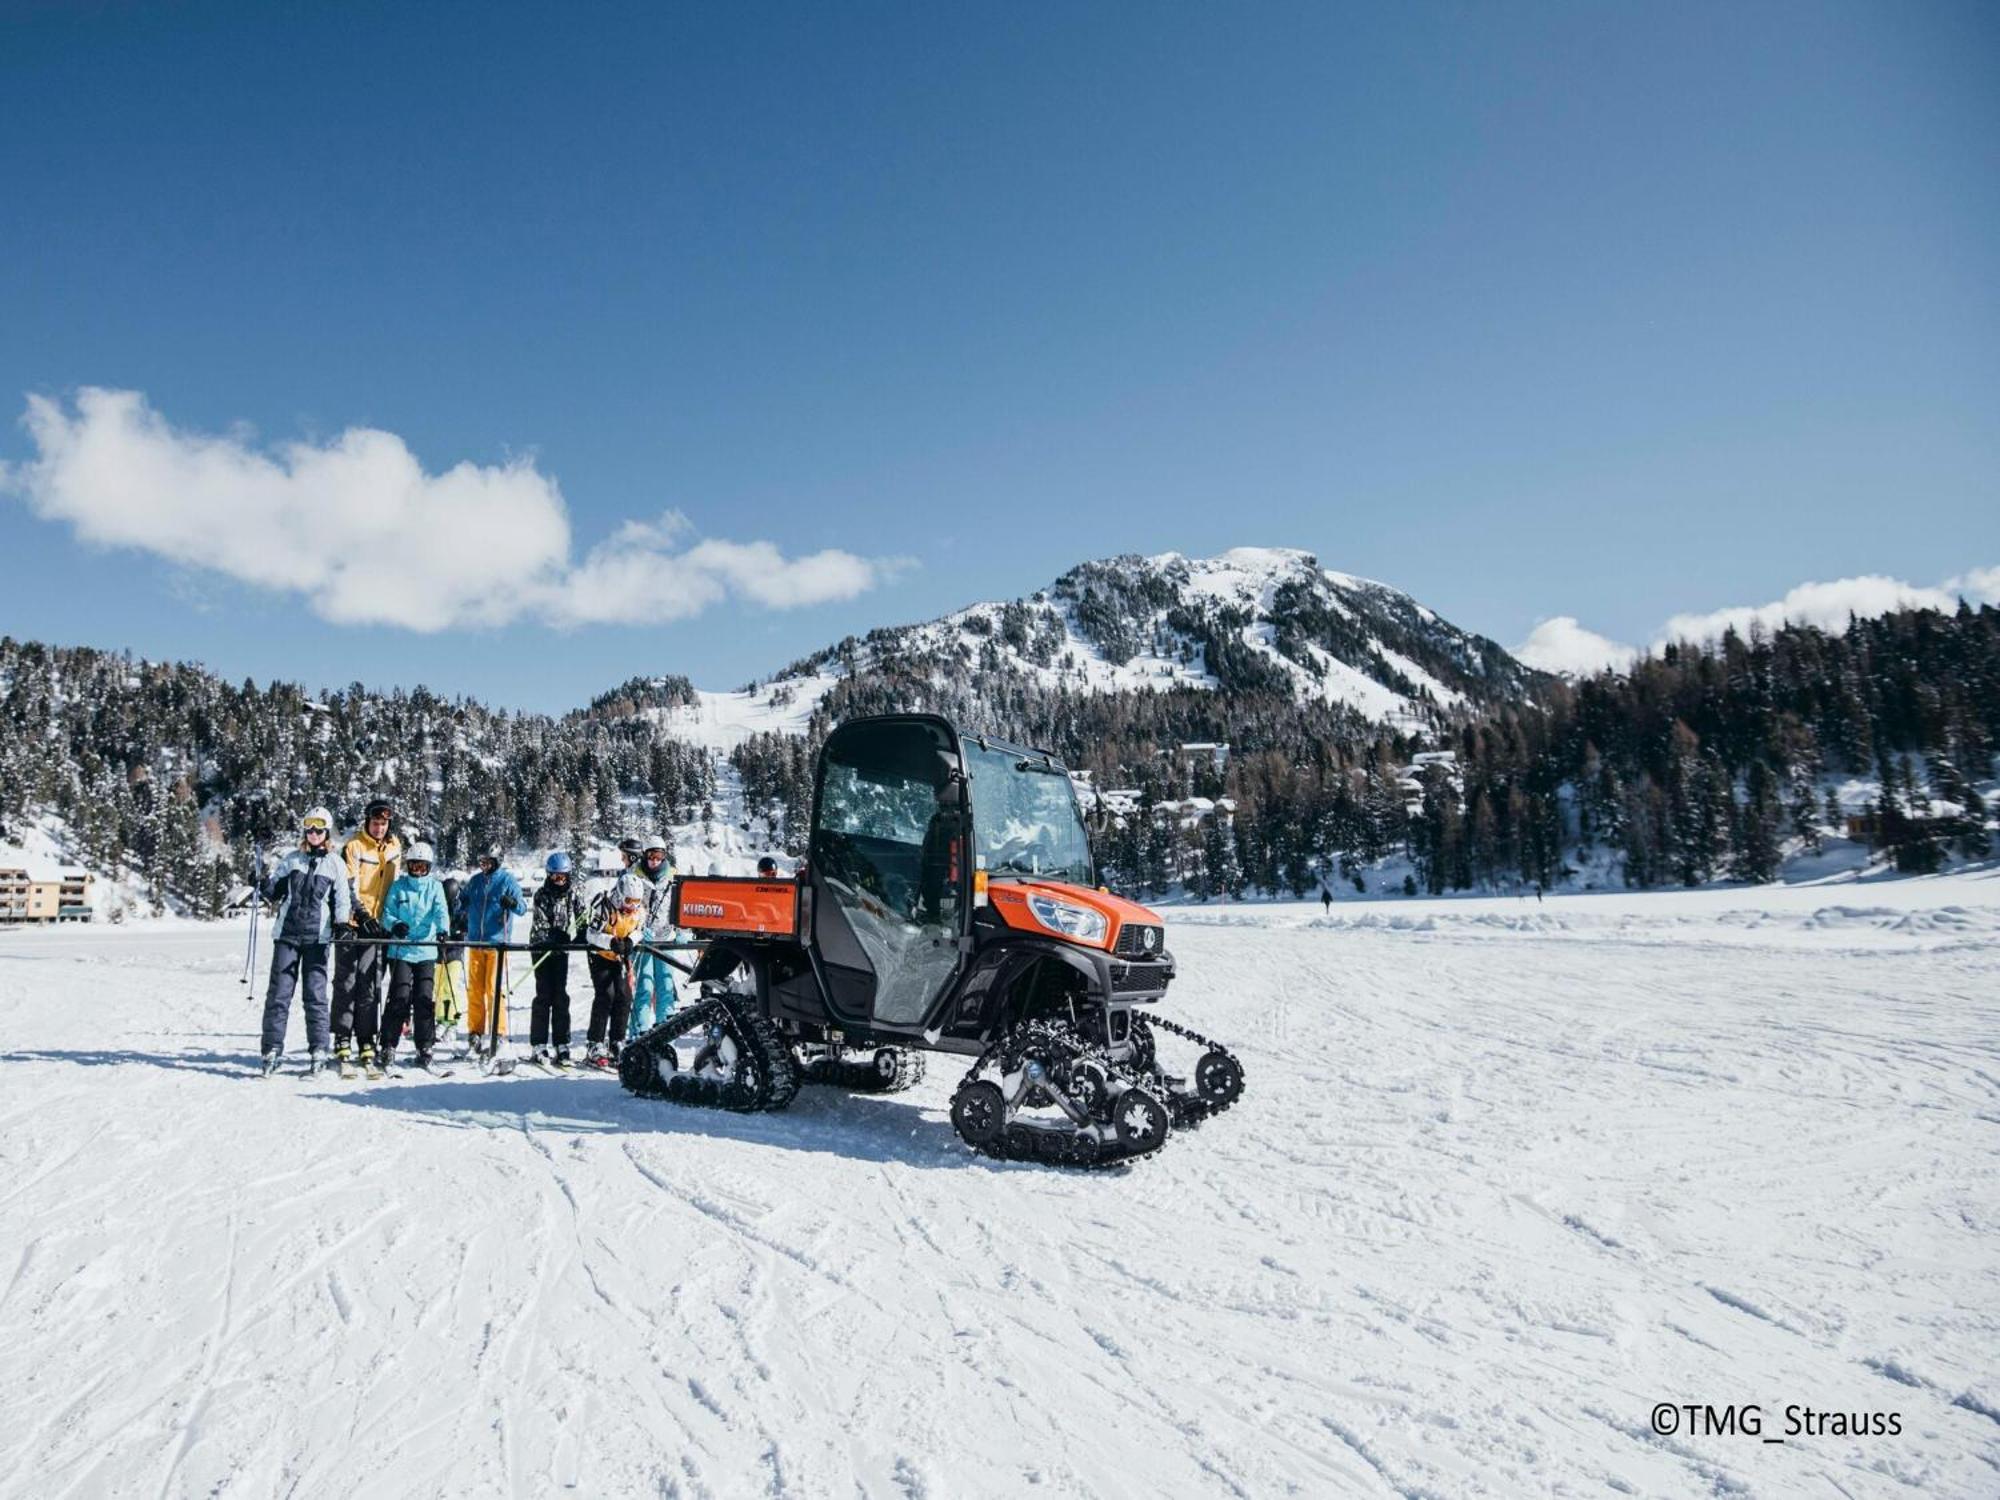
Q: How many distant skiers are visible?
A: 2